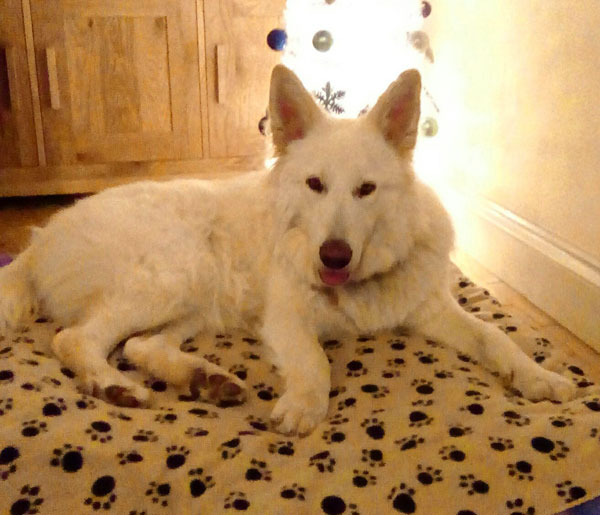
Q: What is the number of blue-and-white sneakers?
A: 0